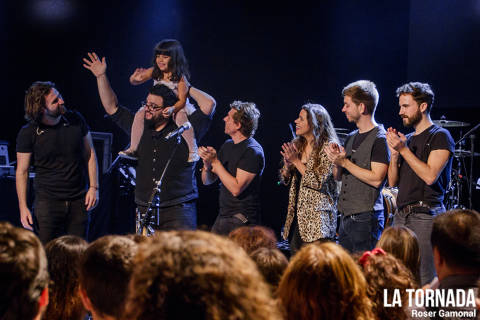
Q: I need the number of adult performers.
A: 6